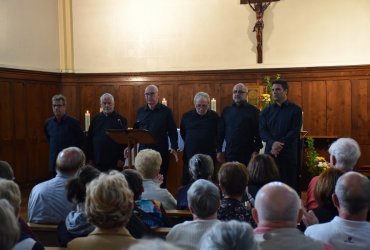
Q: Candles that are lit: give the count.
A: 3